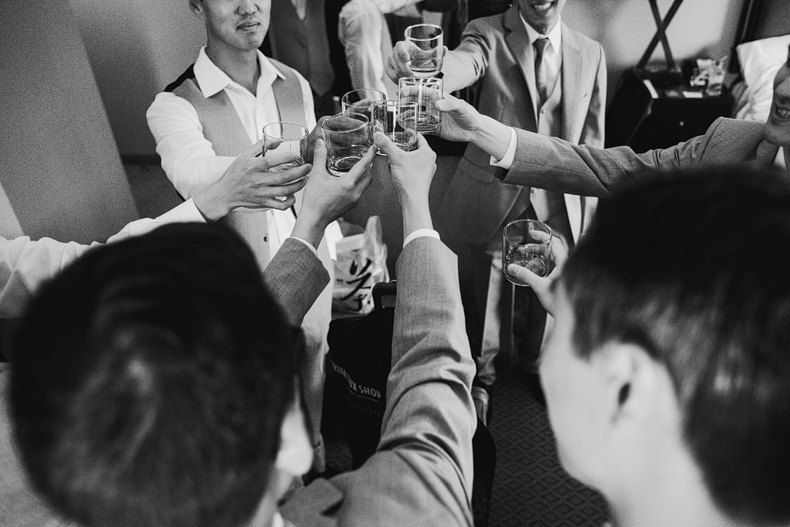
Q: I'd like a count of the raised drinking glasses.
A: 7